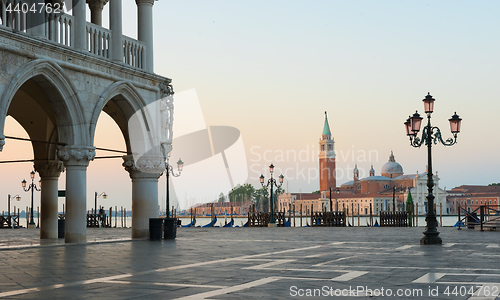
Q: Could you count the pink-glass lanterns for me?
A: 11